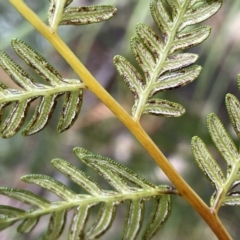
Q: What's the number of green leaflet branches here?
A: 5